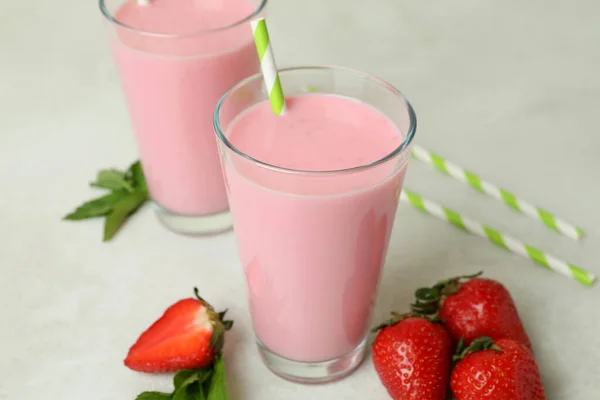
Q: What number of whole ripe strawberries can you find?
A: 3